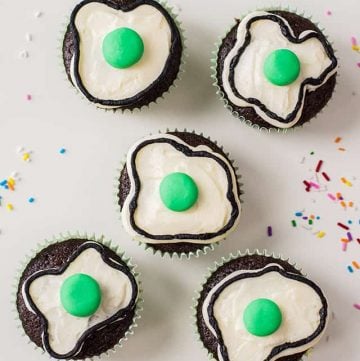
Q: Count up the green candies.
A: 5